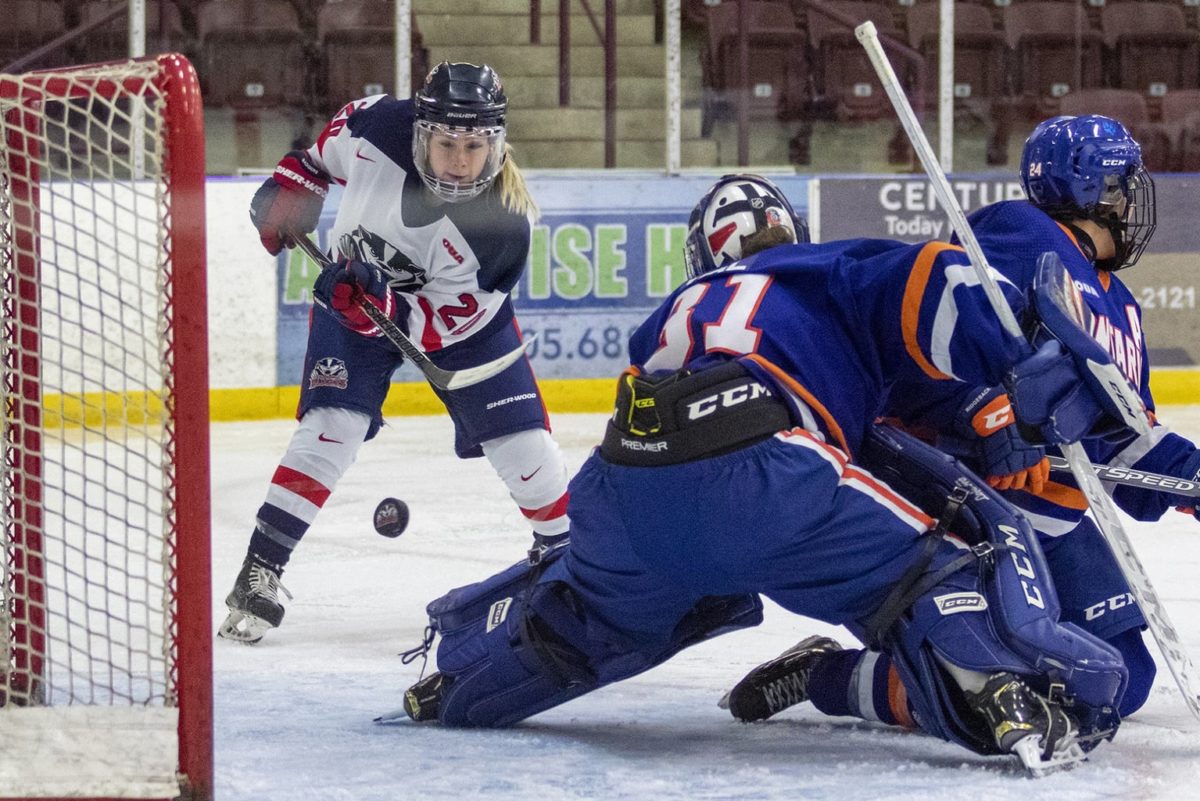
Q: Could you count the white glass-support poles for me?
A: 4